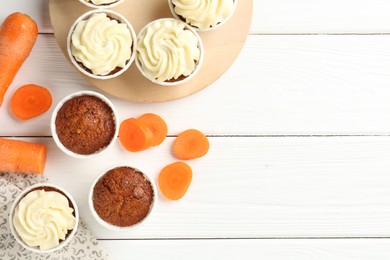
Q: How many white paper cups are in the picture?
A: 7